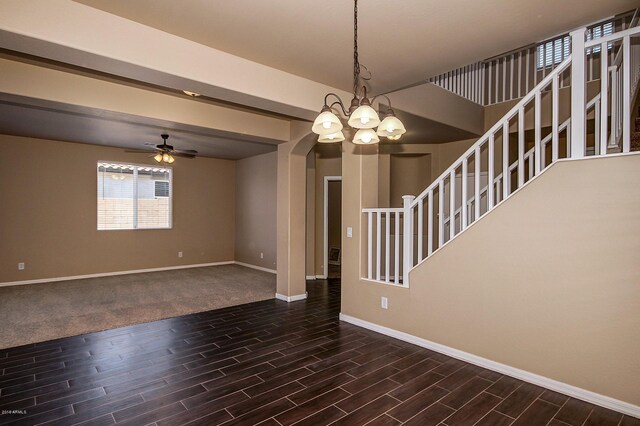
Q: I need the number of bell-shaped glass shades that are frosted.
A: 5